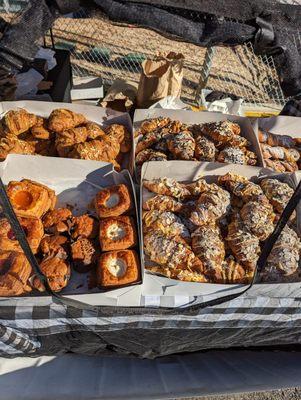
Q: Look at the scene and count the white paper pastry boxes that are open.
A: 5